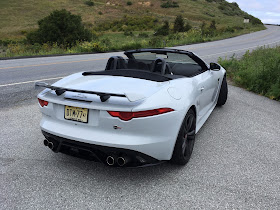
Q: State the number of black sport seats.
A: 2